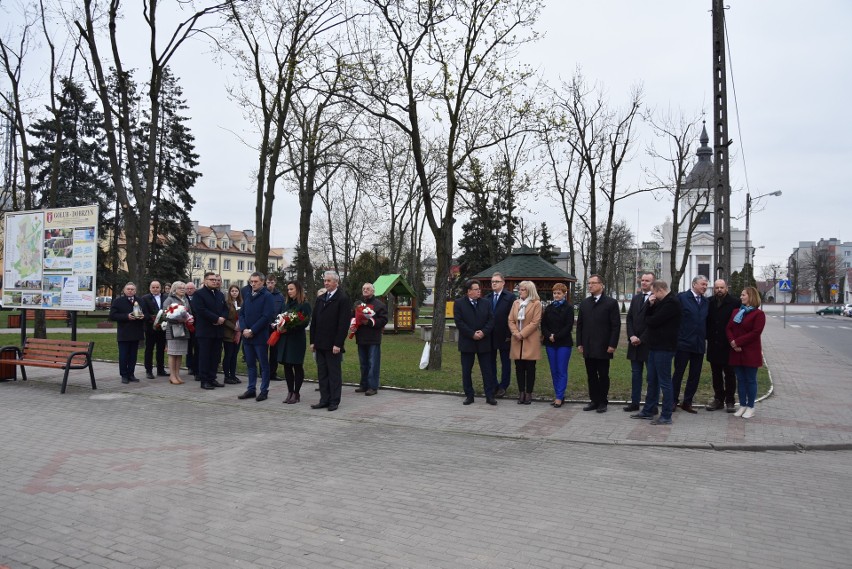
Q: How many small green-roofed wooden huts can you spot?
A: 1